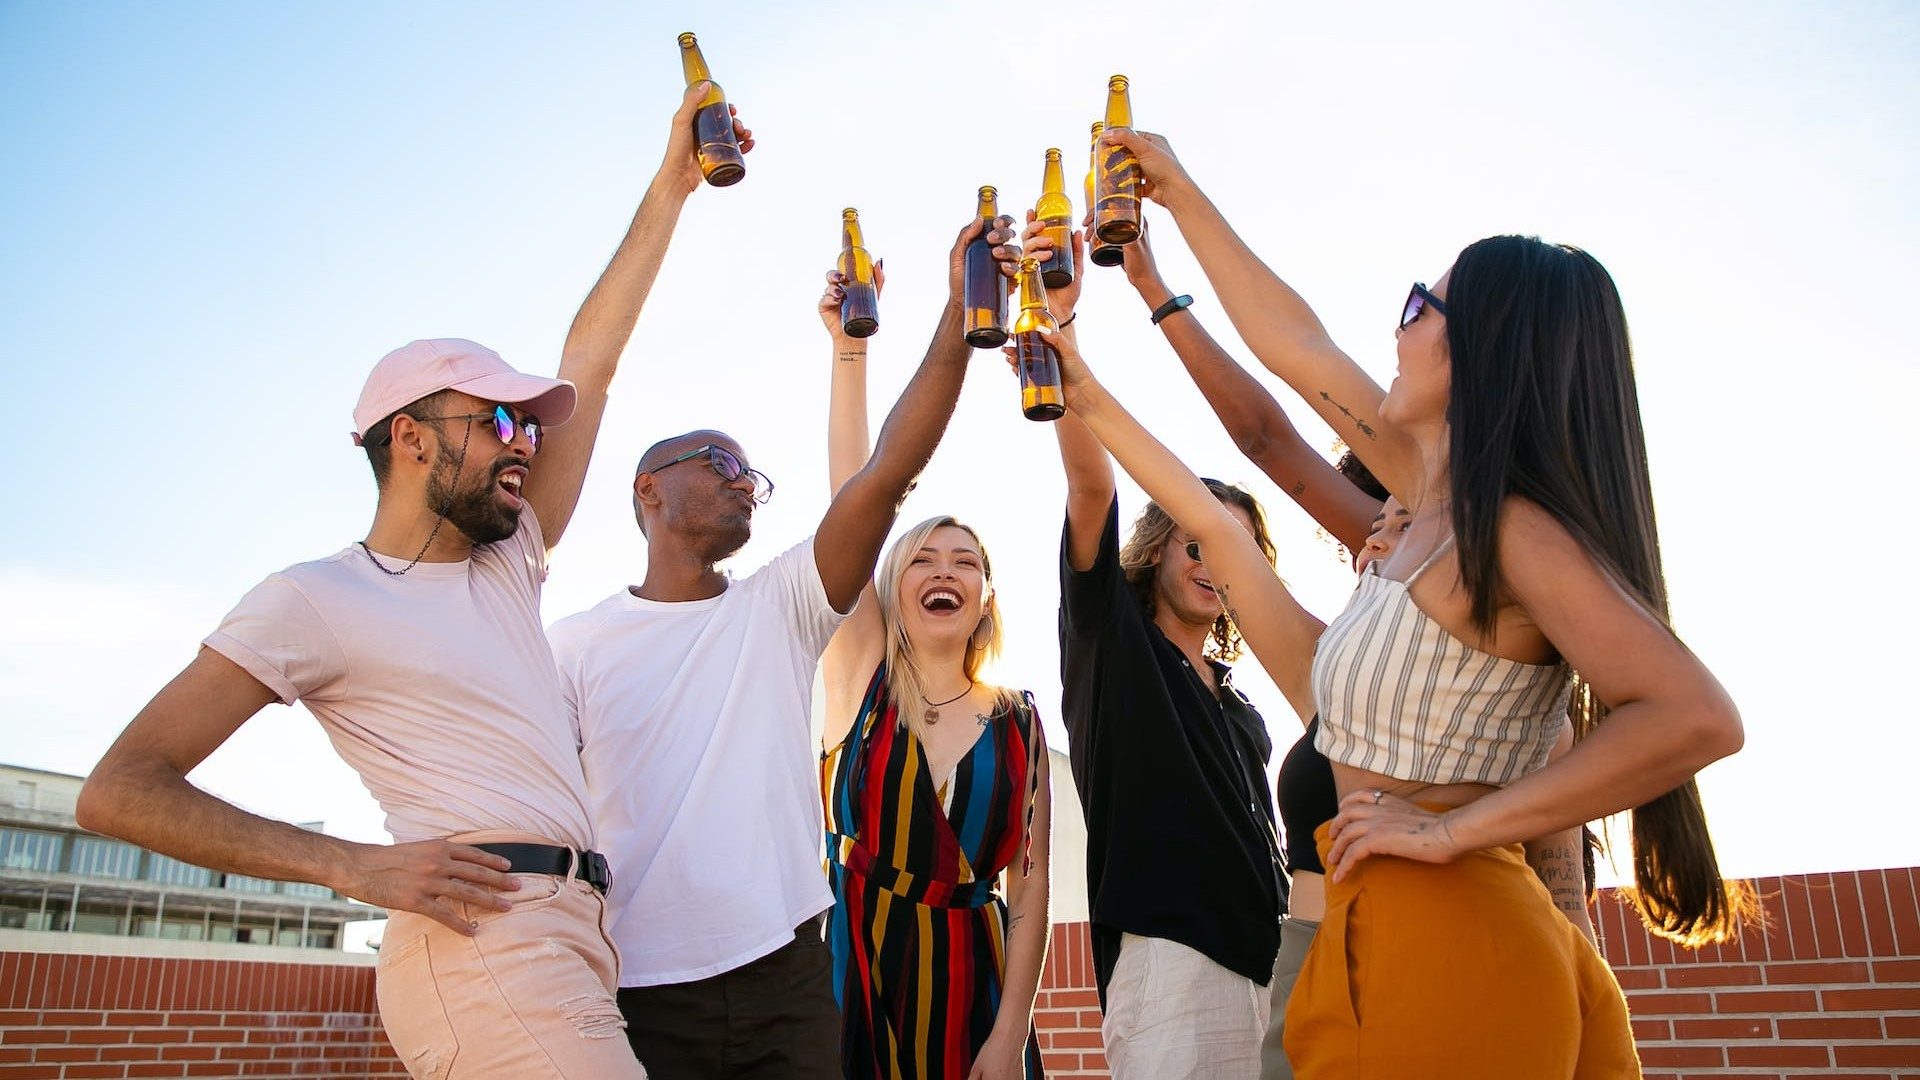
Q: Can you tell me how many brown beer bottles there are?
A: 7